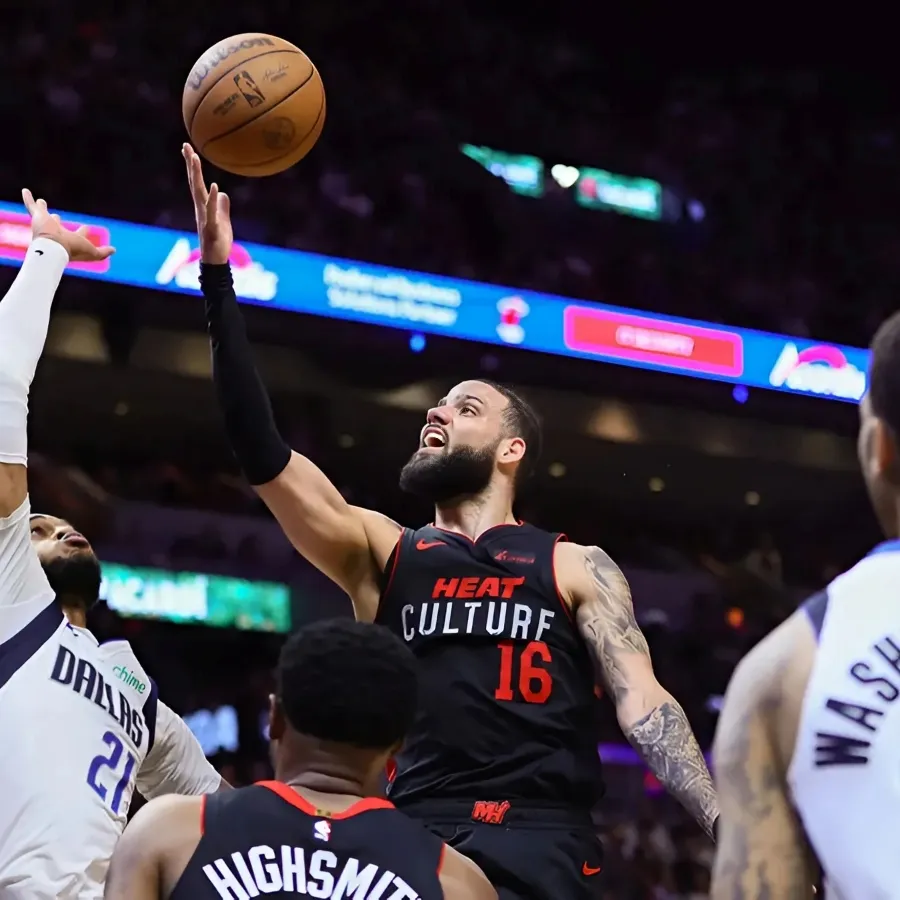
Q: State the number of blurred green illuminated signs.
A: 3